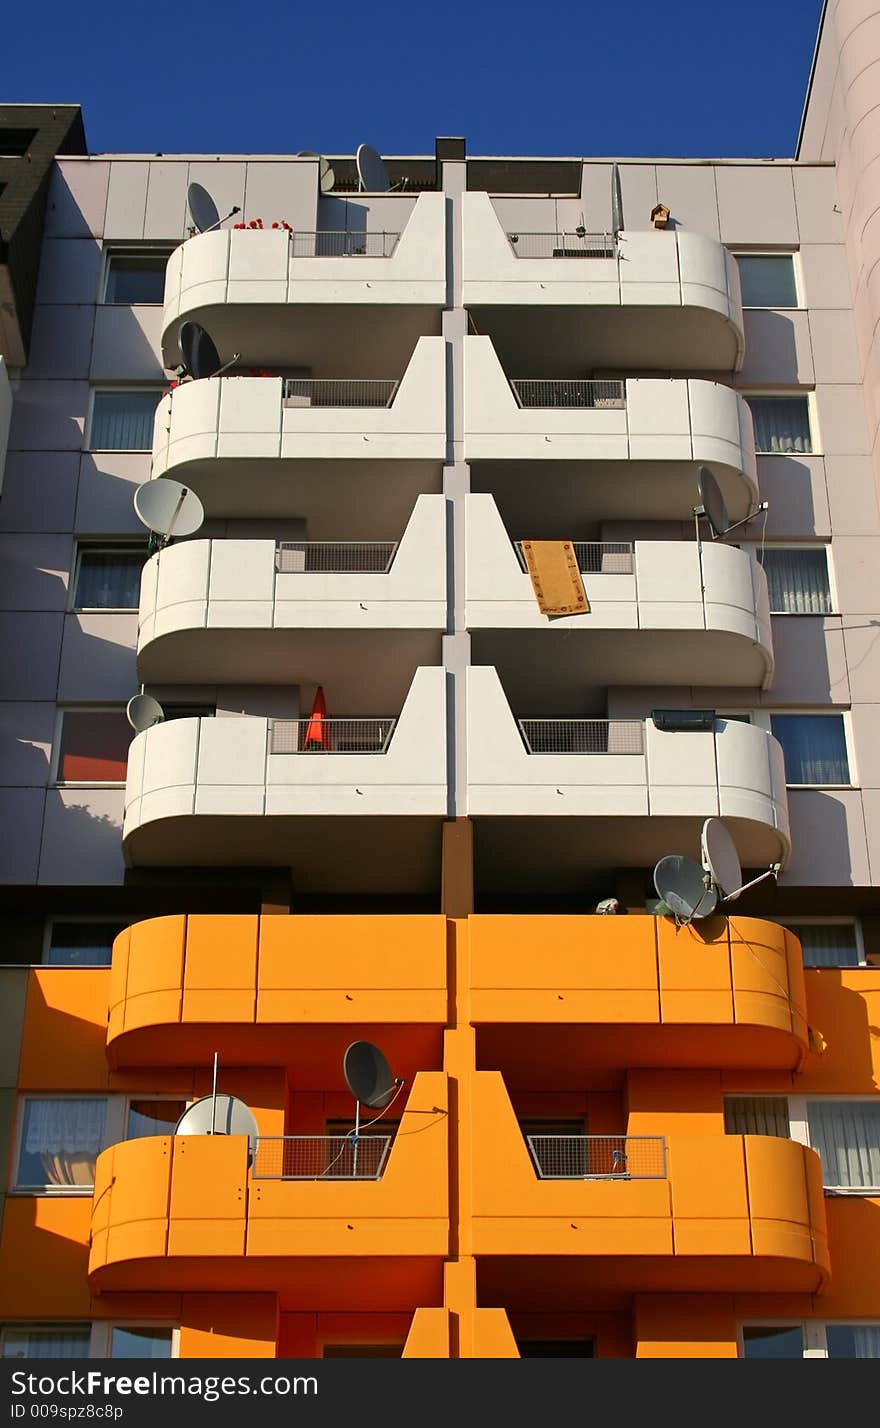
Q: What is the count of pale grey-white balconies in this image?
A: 8